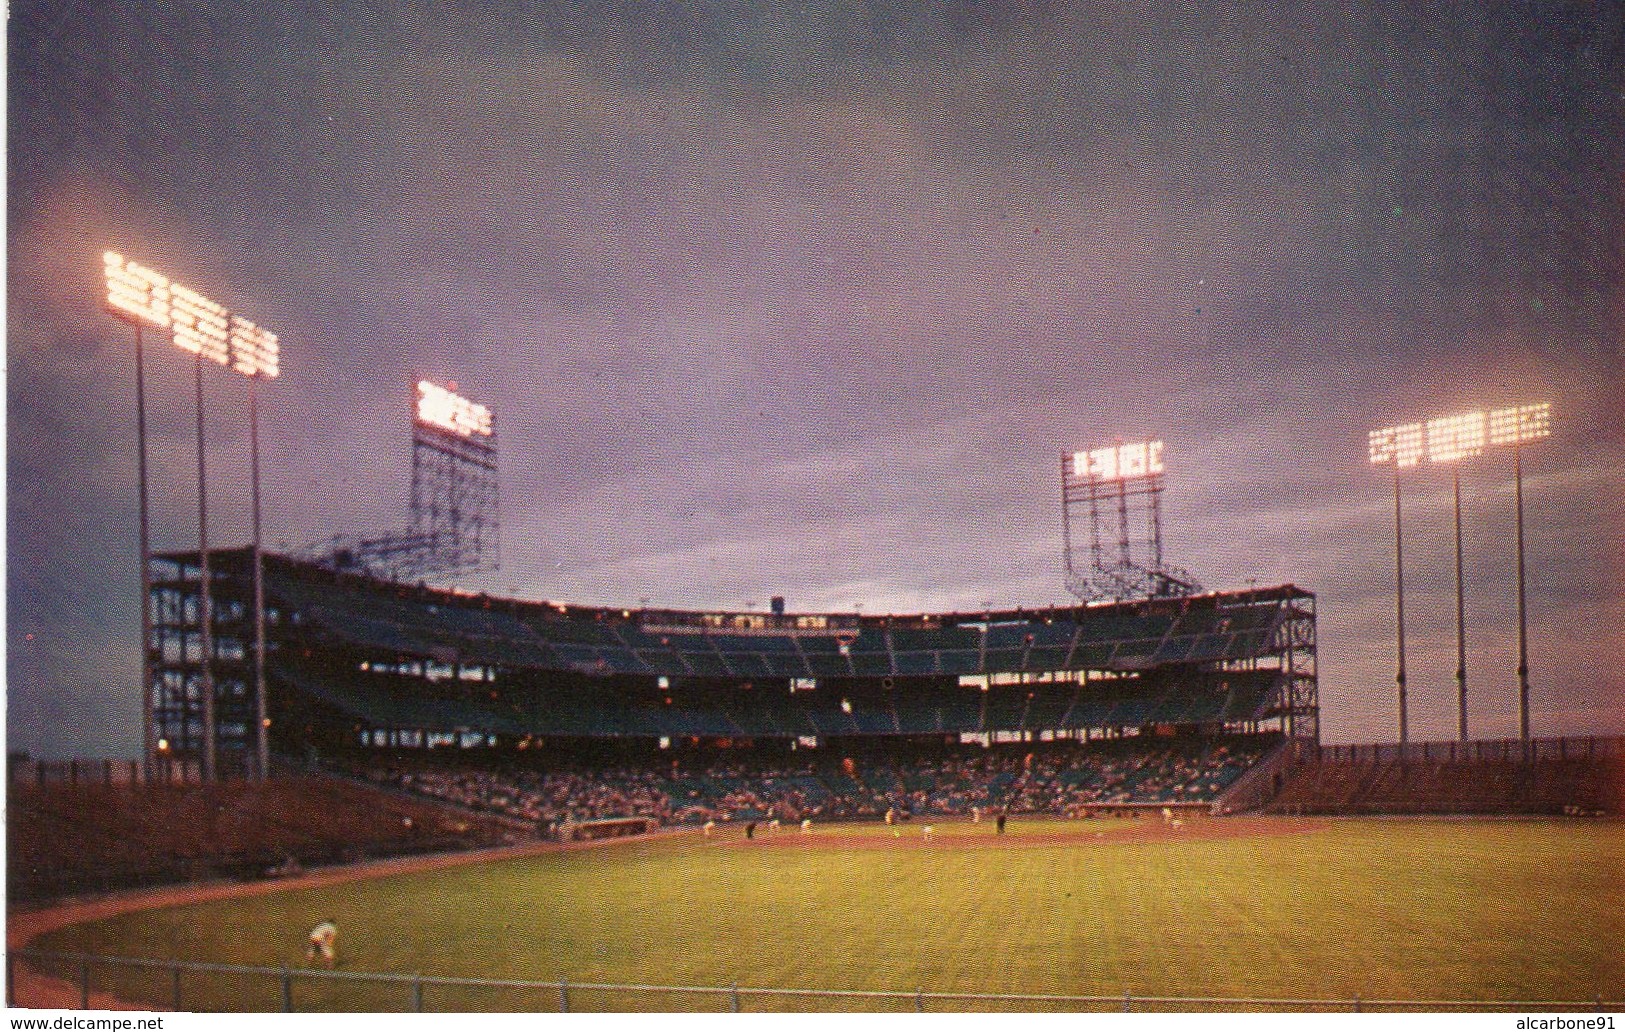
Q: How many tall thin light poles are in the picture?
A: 6